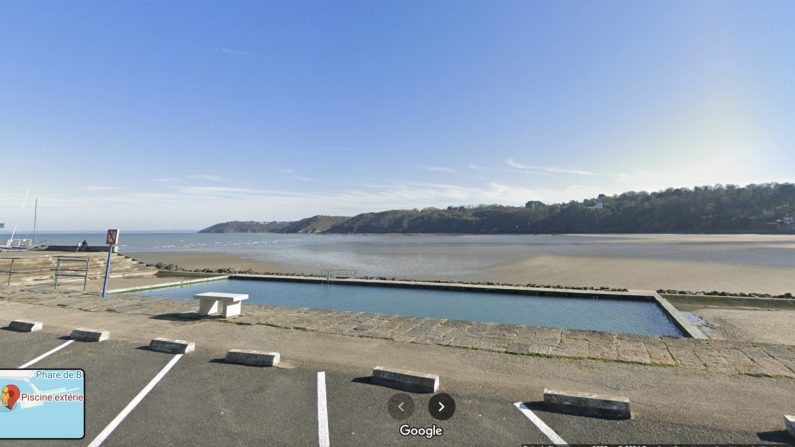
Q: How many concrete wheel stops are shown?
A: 7